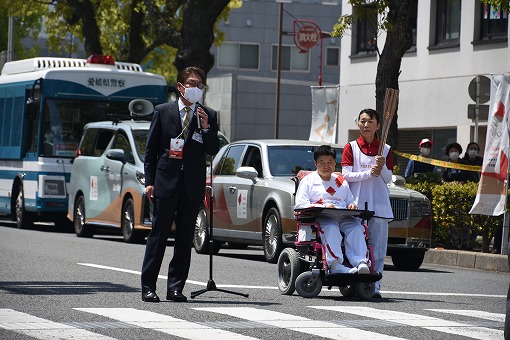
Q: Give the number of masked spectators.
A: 3